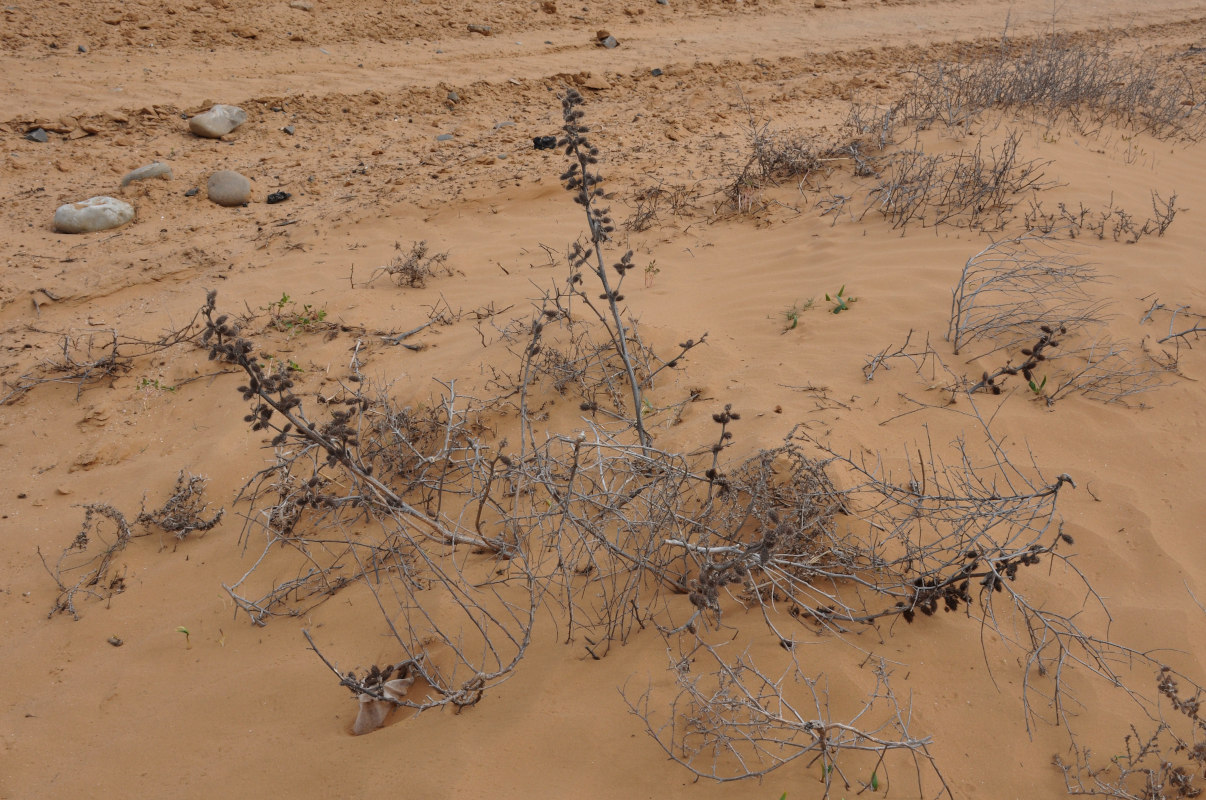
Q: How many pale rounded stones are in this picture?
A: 4